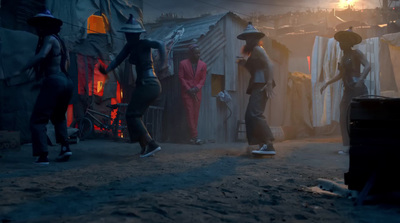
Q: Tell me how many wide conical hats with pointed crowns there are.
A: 4